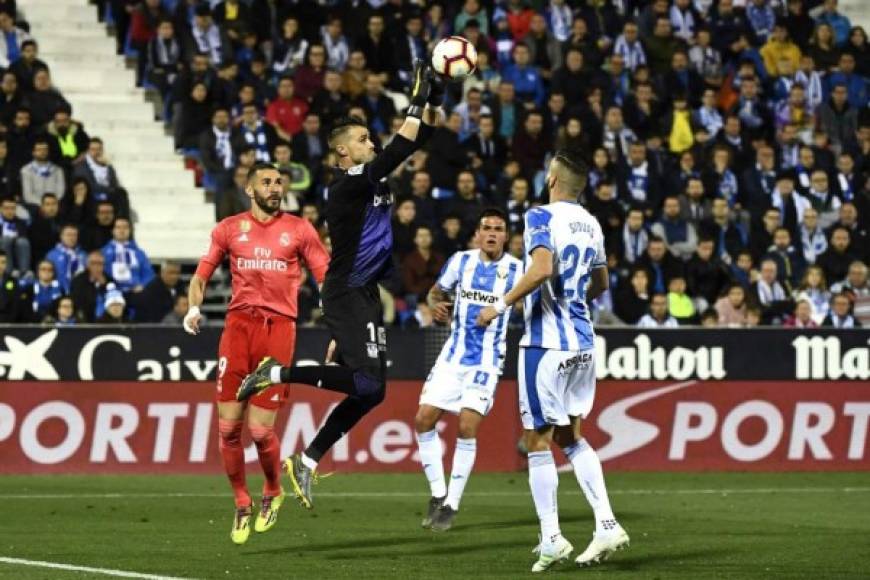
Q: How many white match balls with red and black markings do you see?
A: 1